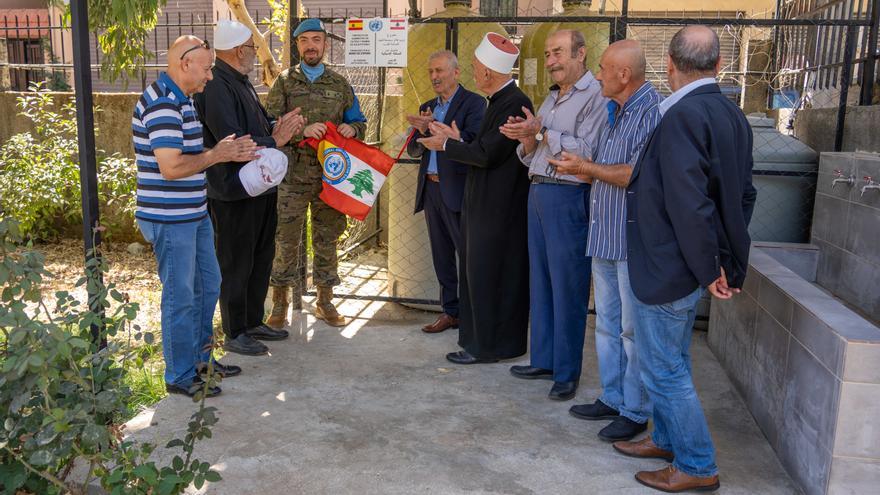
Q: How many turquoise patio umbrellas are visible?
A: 0